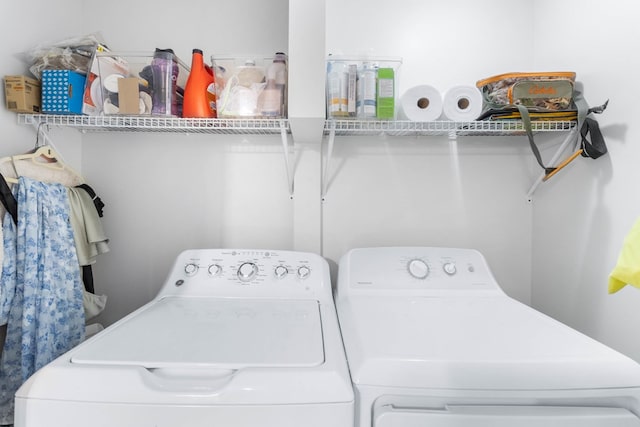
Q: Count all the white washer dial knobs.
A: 5